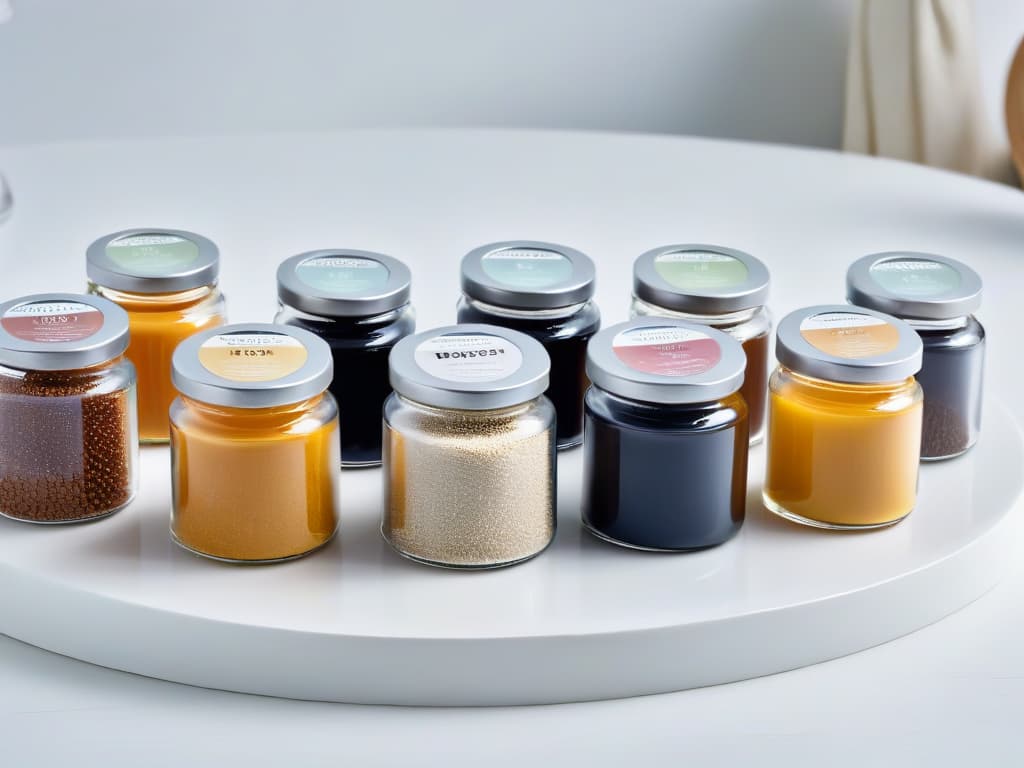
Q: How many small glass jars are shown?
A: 10